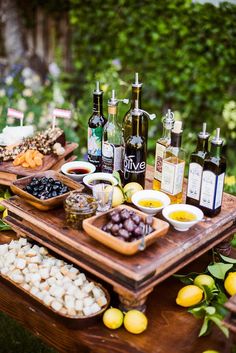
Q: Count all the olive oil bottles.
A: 8